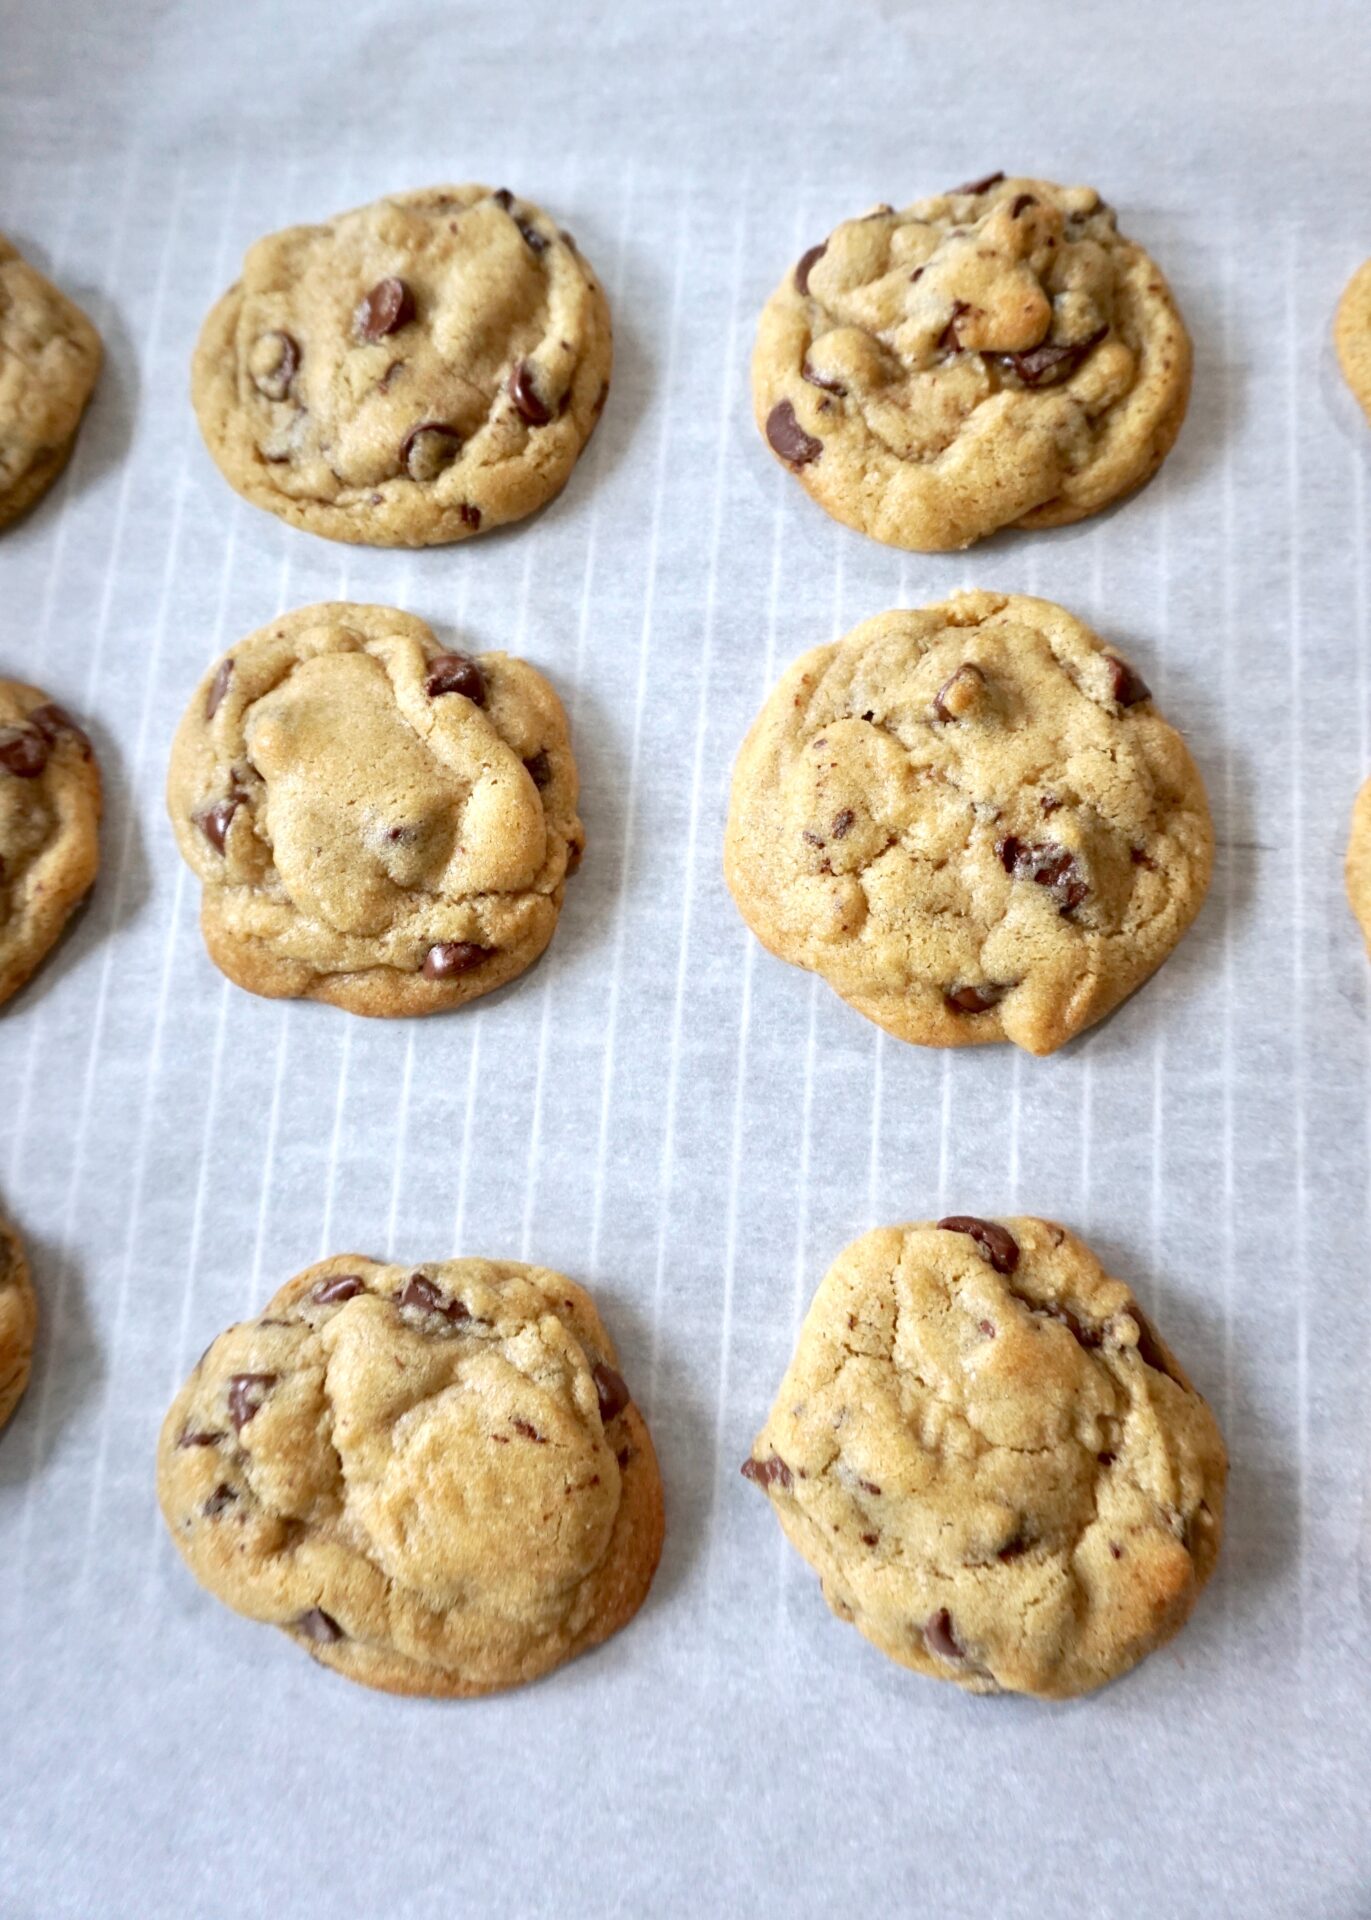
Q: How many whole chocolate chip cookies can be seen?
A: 6